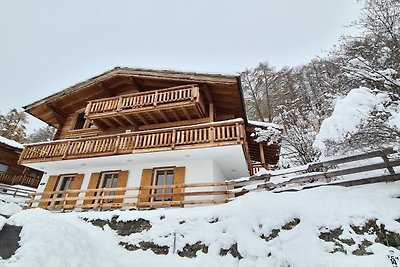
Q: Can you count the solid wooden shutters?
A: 6